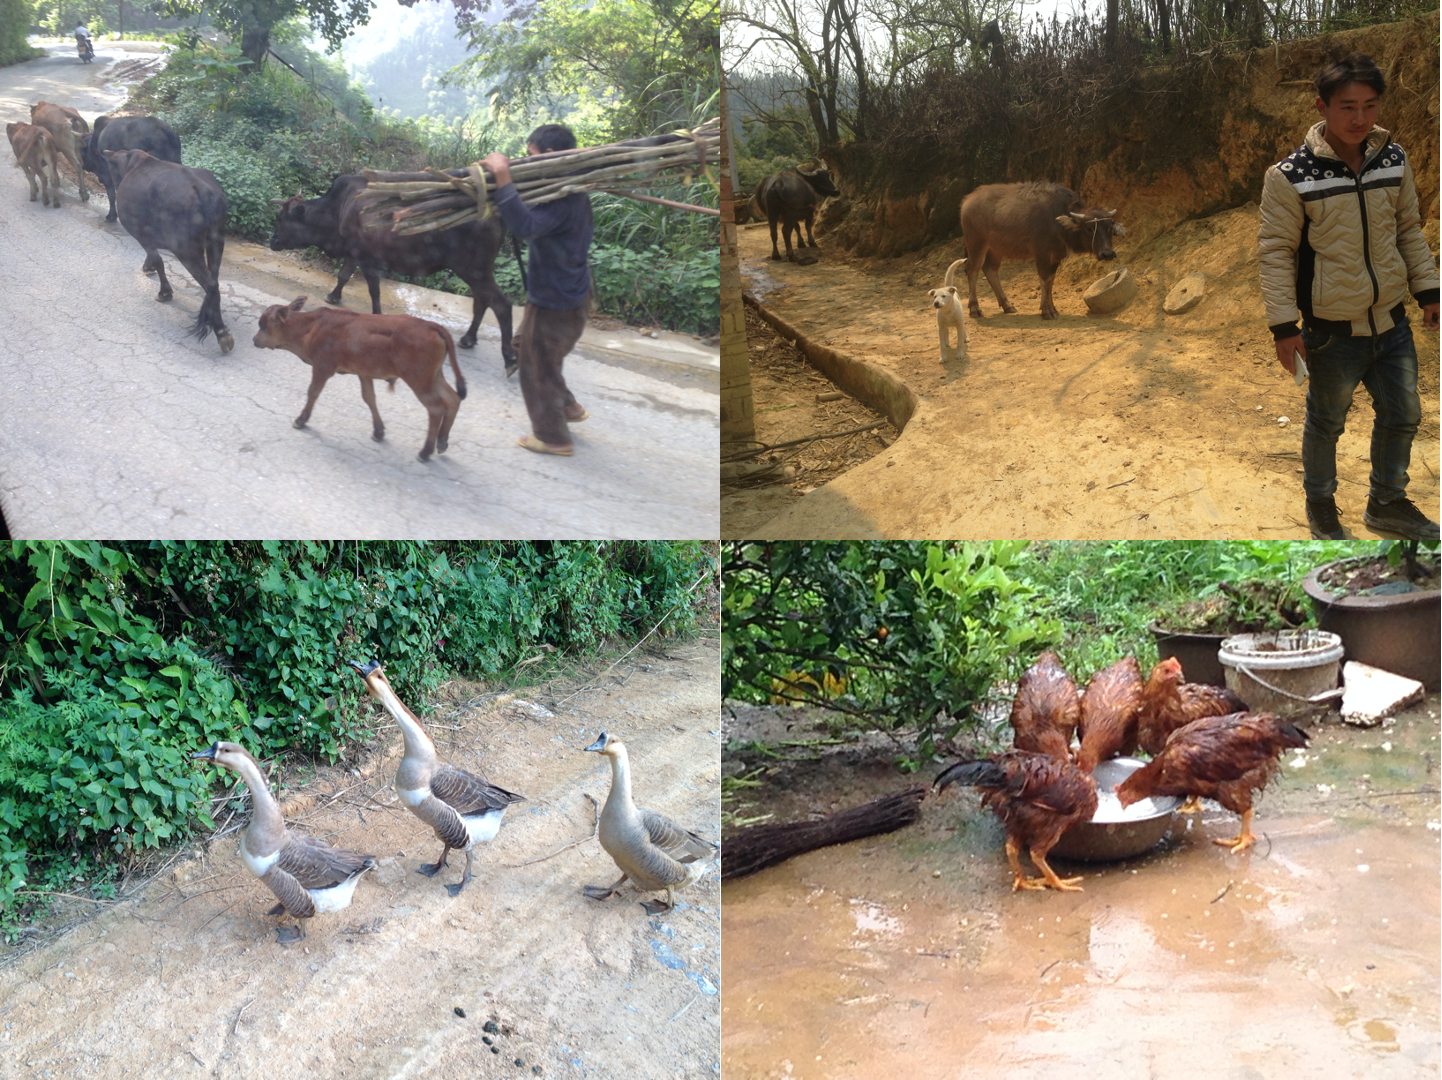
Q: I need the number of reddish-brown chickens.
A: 5